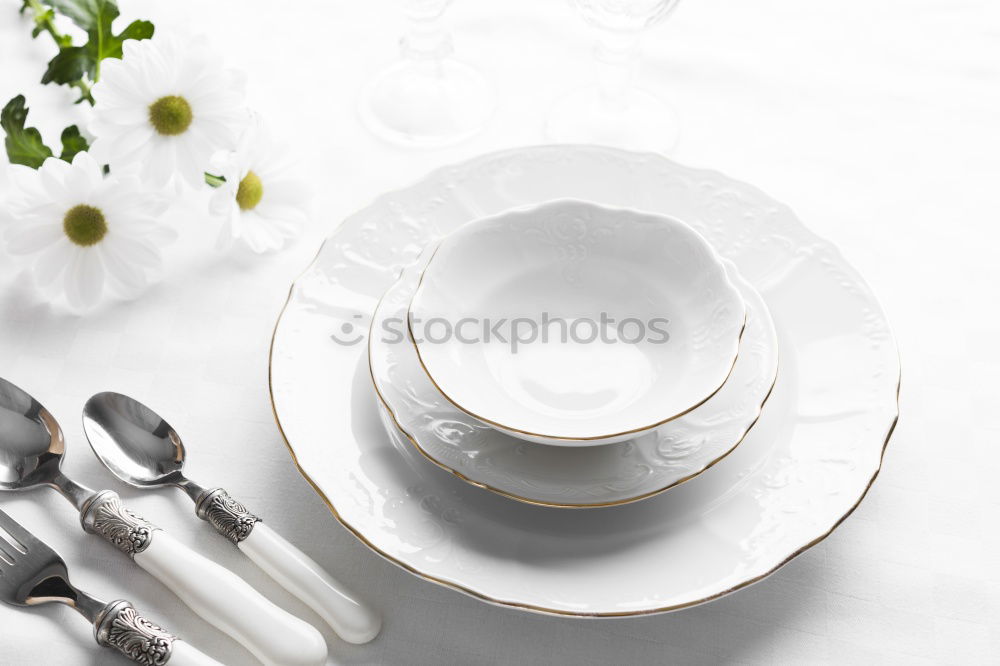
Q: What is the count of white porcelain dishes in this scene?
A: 3